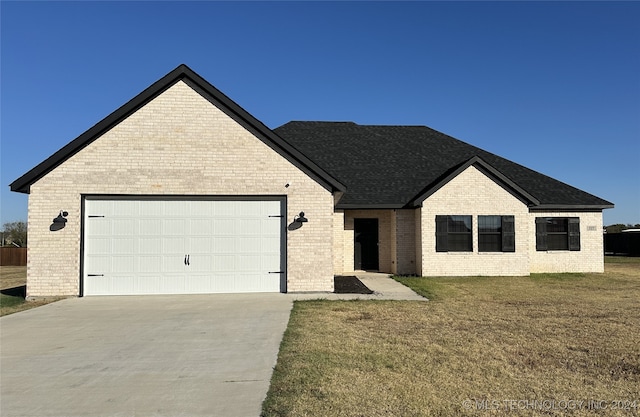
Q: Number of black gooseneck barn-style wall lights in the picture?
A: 2